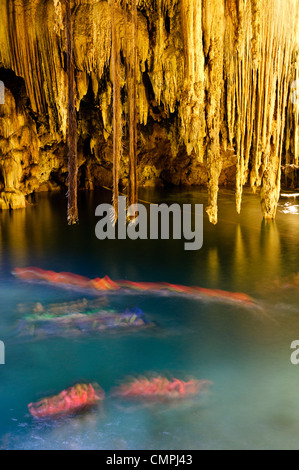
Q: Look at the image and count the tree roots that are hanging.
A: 3